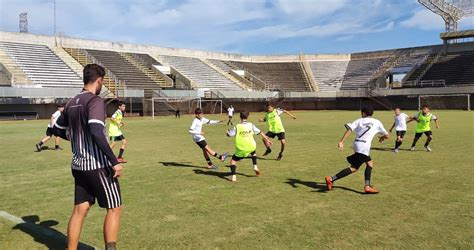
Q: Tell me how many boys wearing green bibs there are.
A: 4